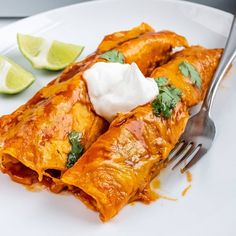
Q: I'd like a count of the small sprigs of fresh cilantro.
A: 4